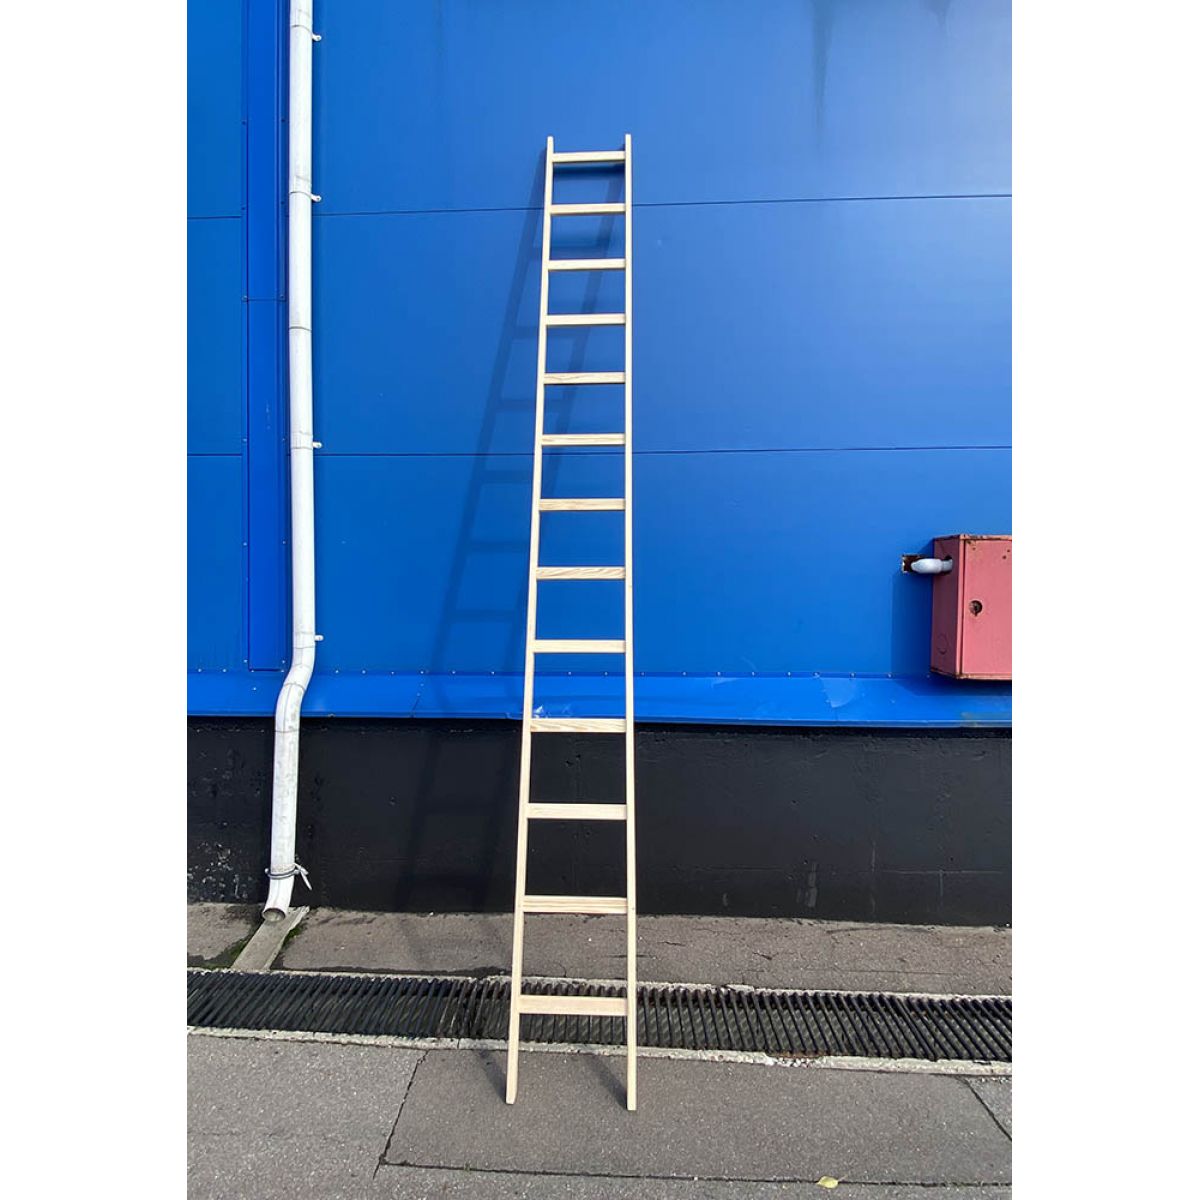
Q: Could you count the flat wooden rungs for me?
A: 13